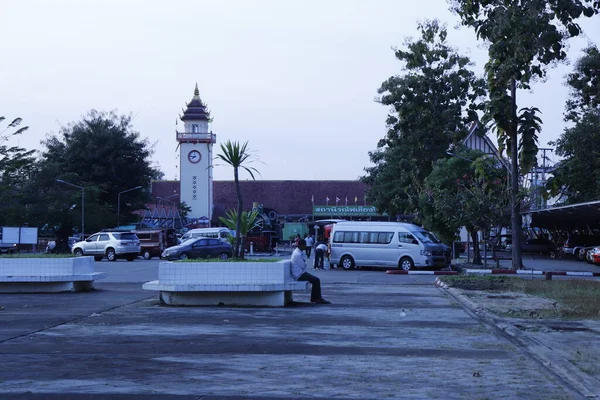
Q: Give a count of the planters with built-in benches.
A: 2